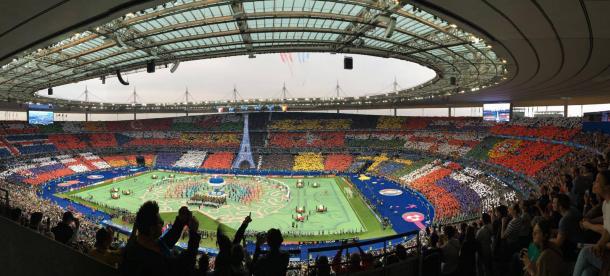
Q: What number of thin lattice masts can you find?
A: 7